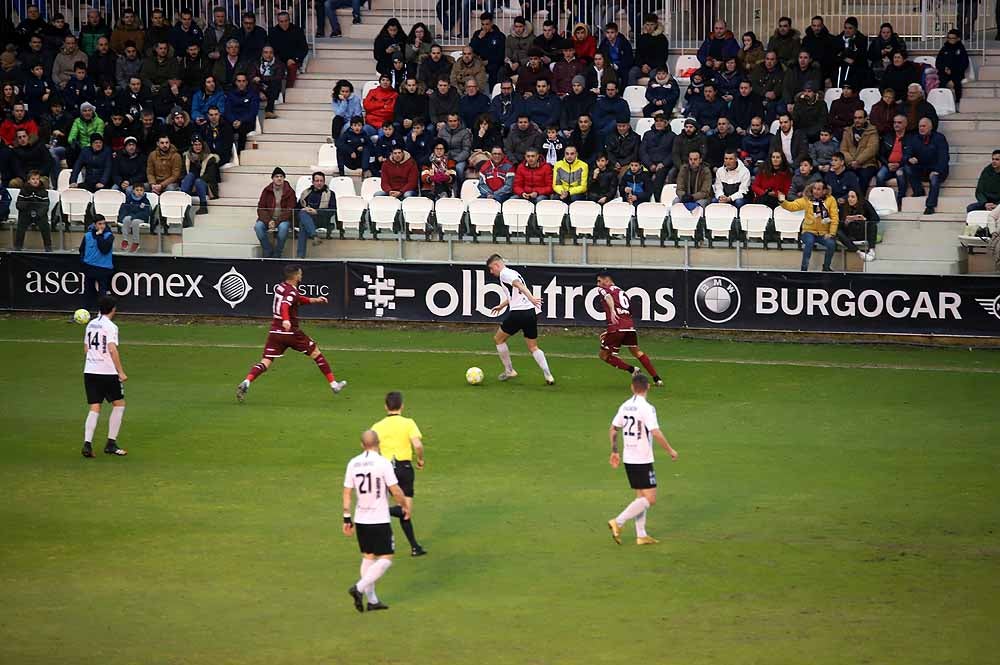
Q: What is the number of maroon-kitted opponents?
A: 2